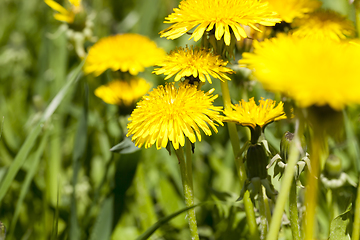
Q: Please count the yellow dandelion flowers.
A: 10